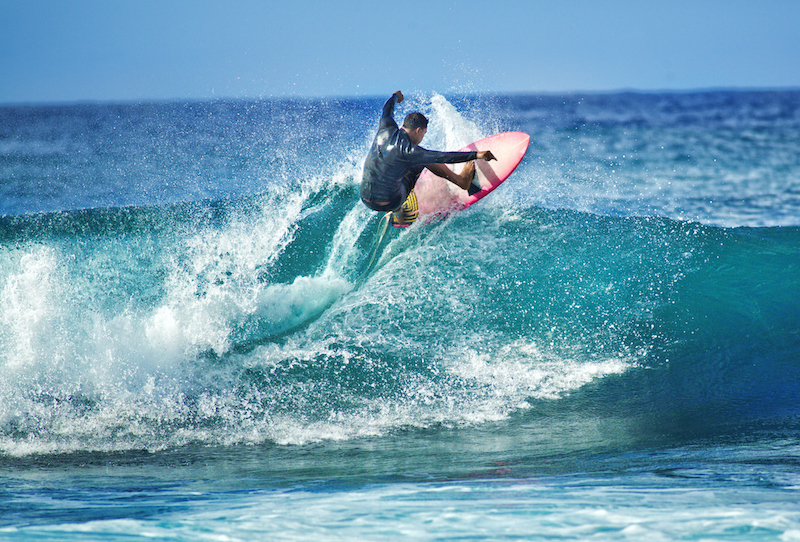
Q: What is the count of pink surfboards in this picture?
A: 1